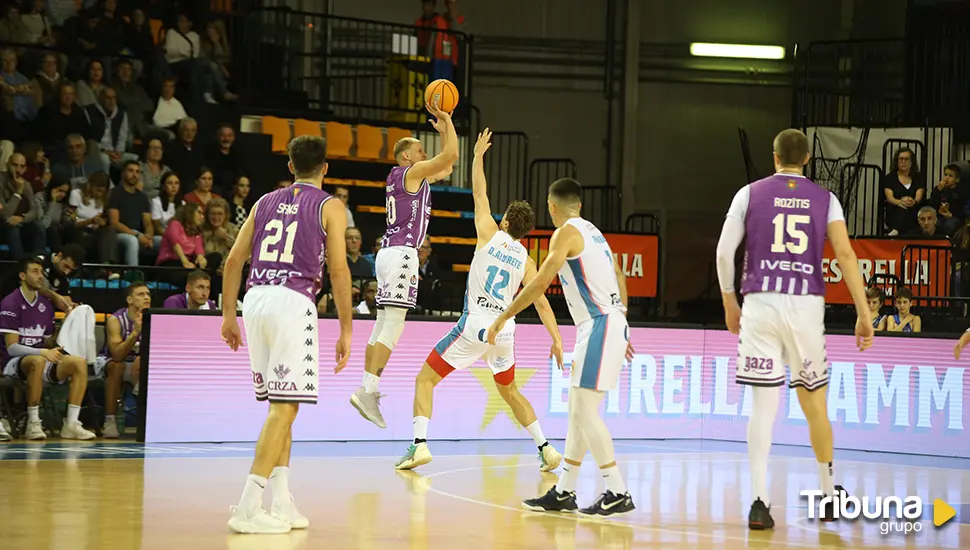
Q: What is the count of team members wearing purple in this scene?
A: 6